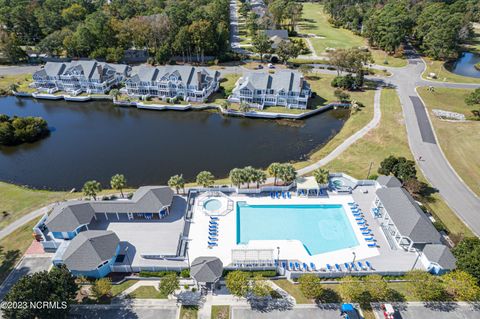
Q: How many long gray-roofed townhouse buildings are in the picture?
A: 3